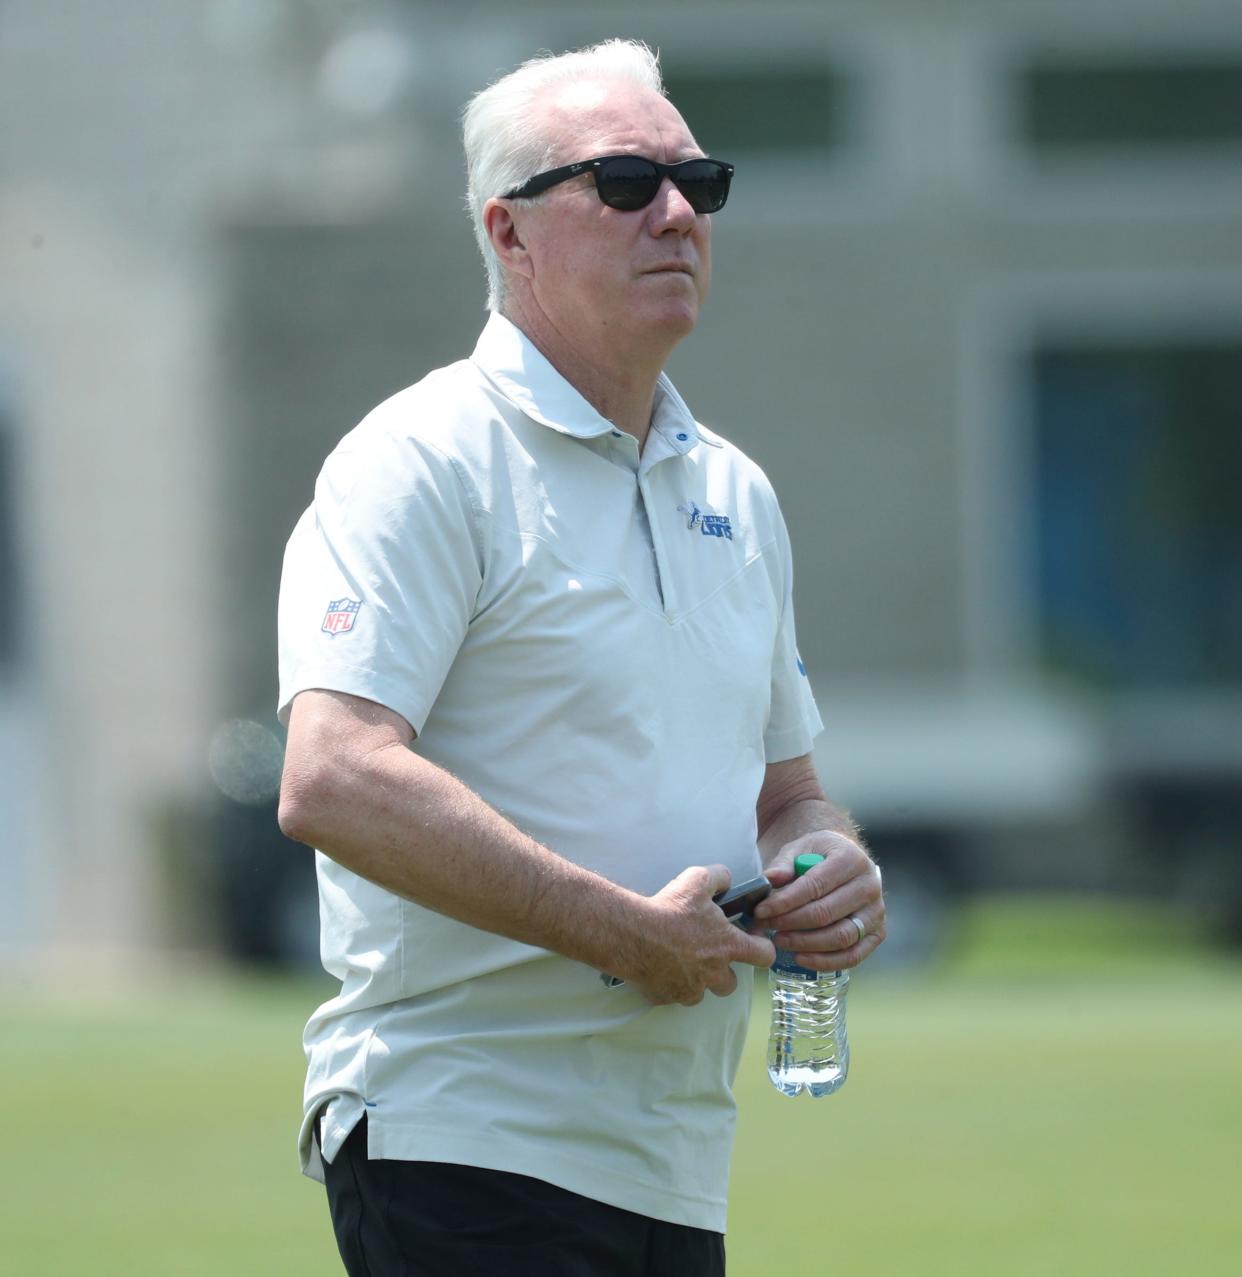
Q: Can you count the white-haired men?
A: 1